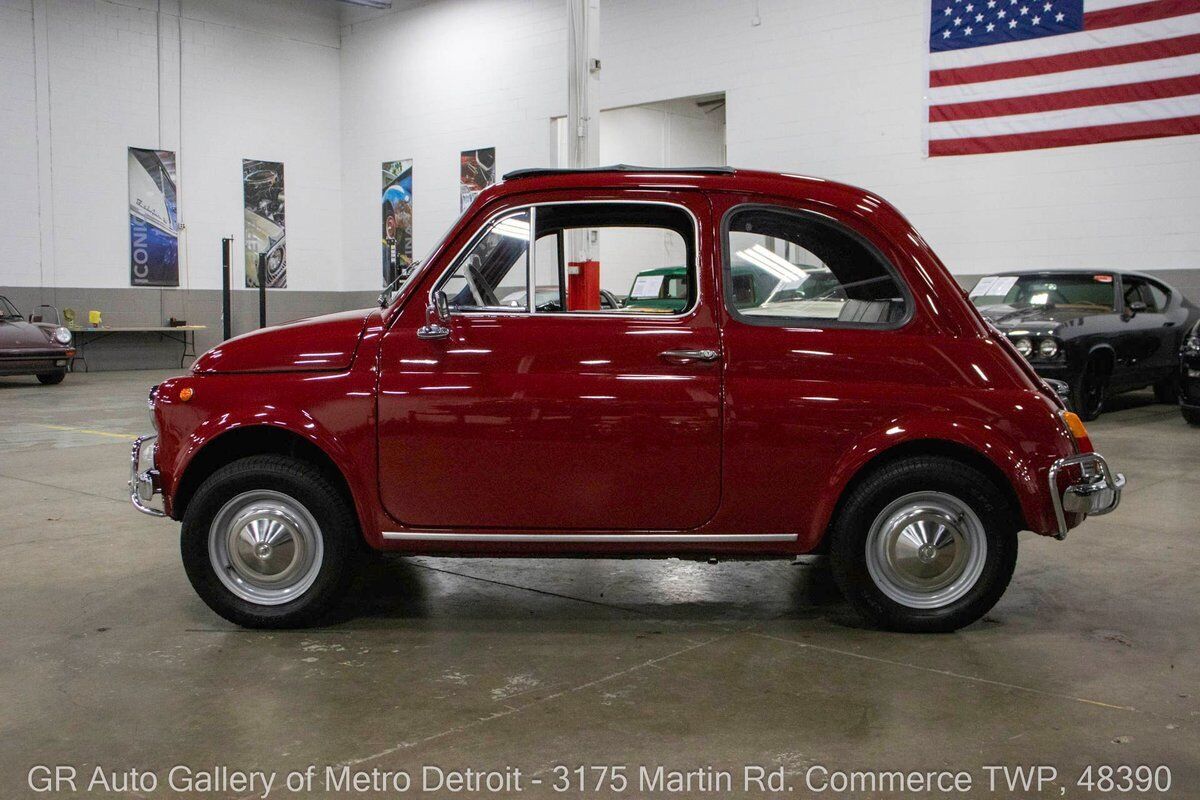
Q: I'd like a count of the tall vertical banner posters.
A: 4